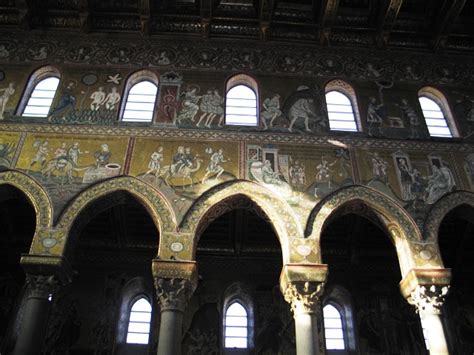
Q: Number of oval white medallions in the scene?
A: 4